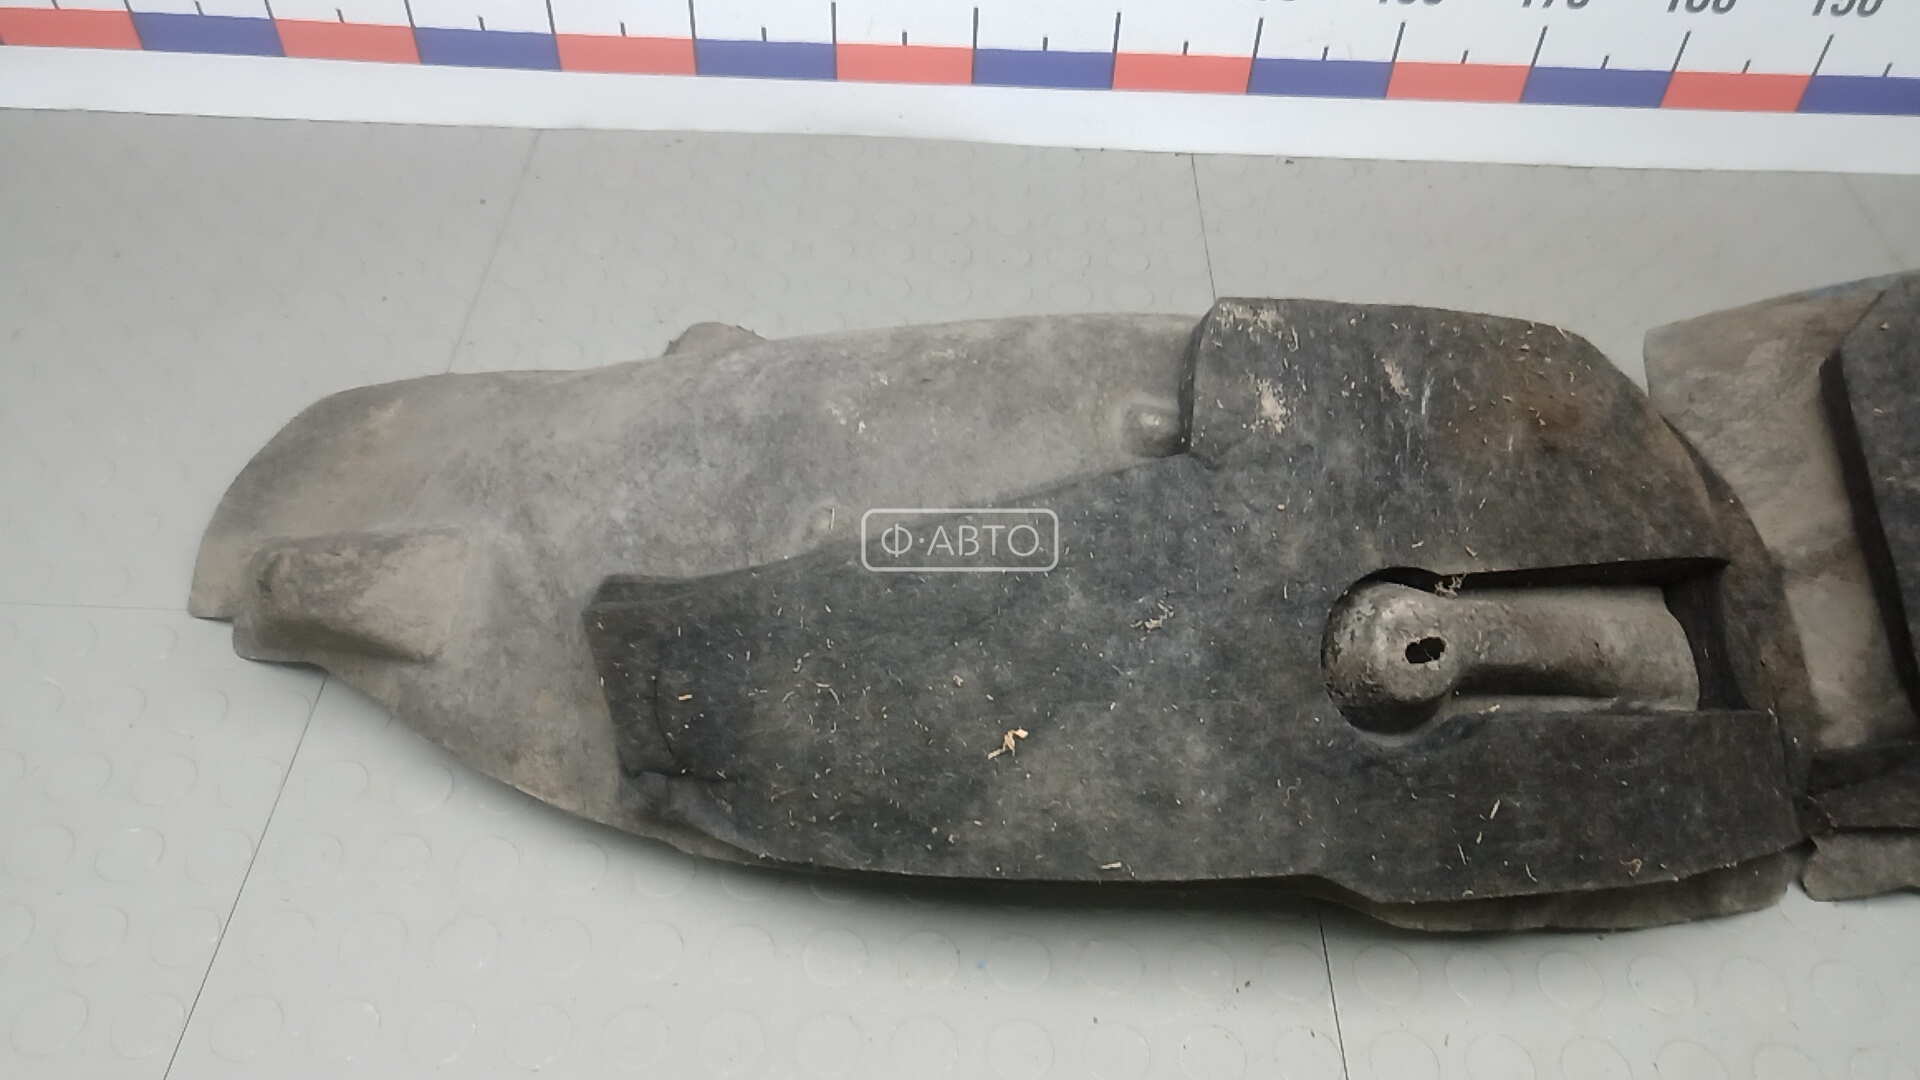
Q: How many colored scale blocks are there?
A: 14